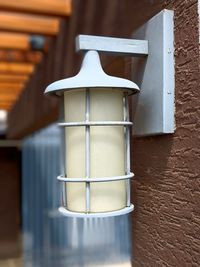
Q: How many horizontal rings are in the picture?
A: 3